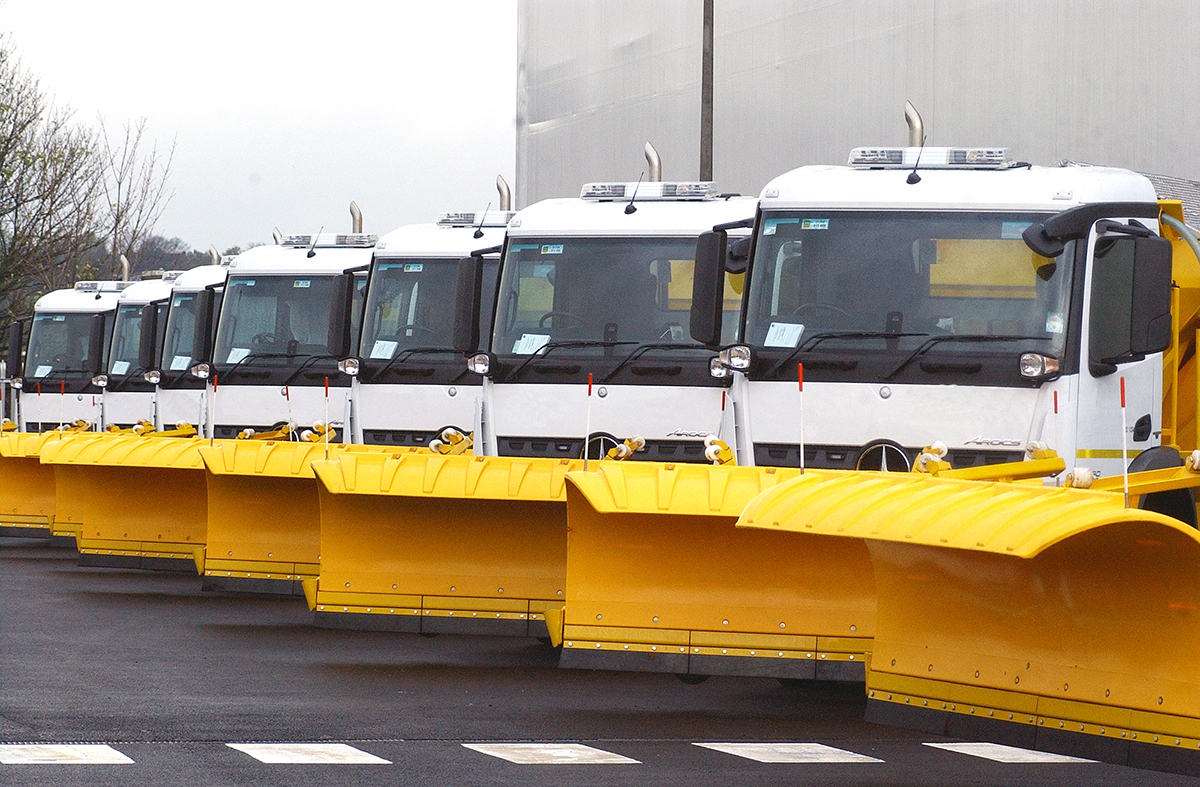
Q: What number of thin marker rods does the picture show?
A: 12